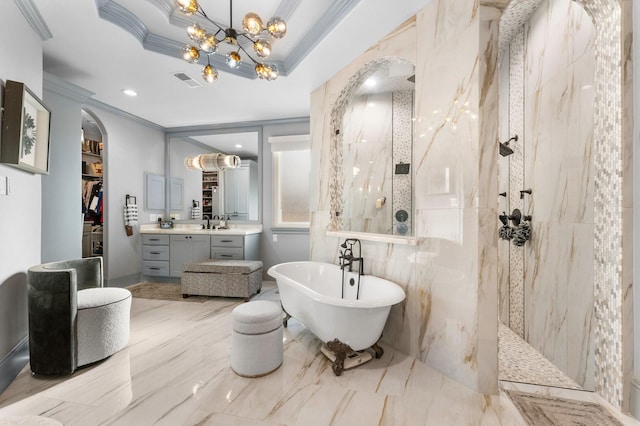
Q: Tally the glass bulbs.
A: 11